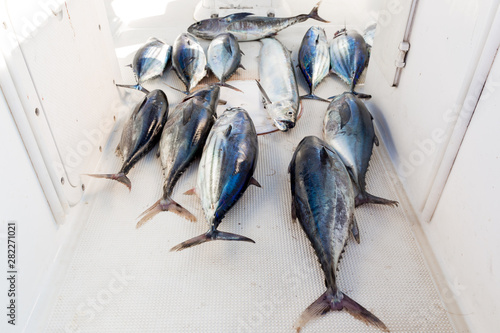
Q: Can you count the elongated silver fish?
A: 1